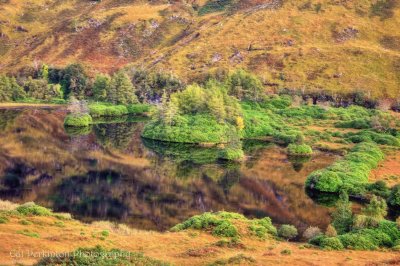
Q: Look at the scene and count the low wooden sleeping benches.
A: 0